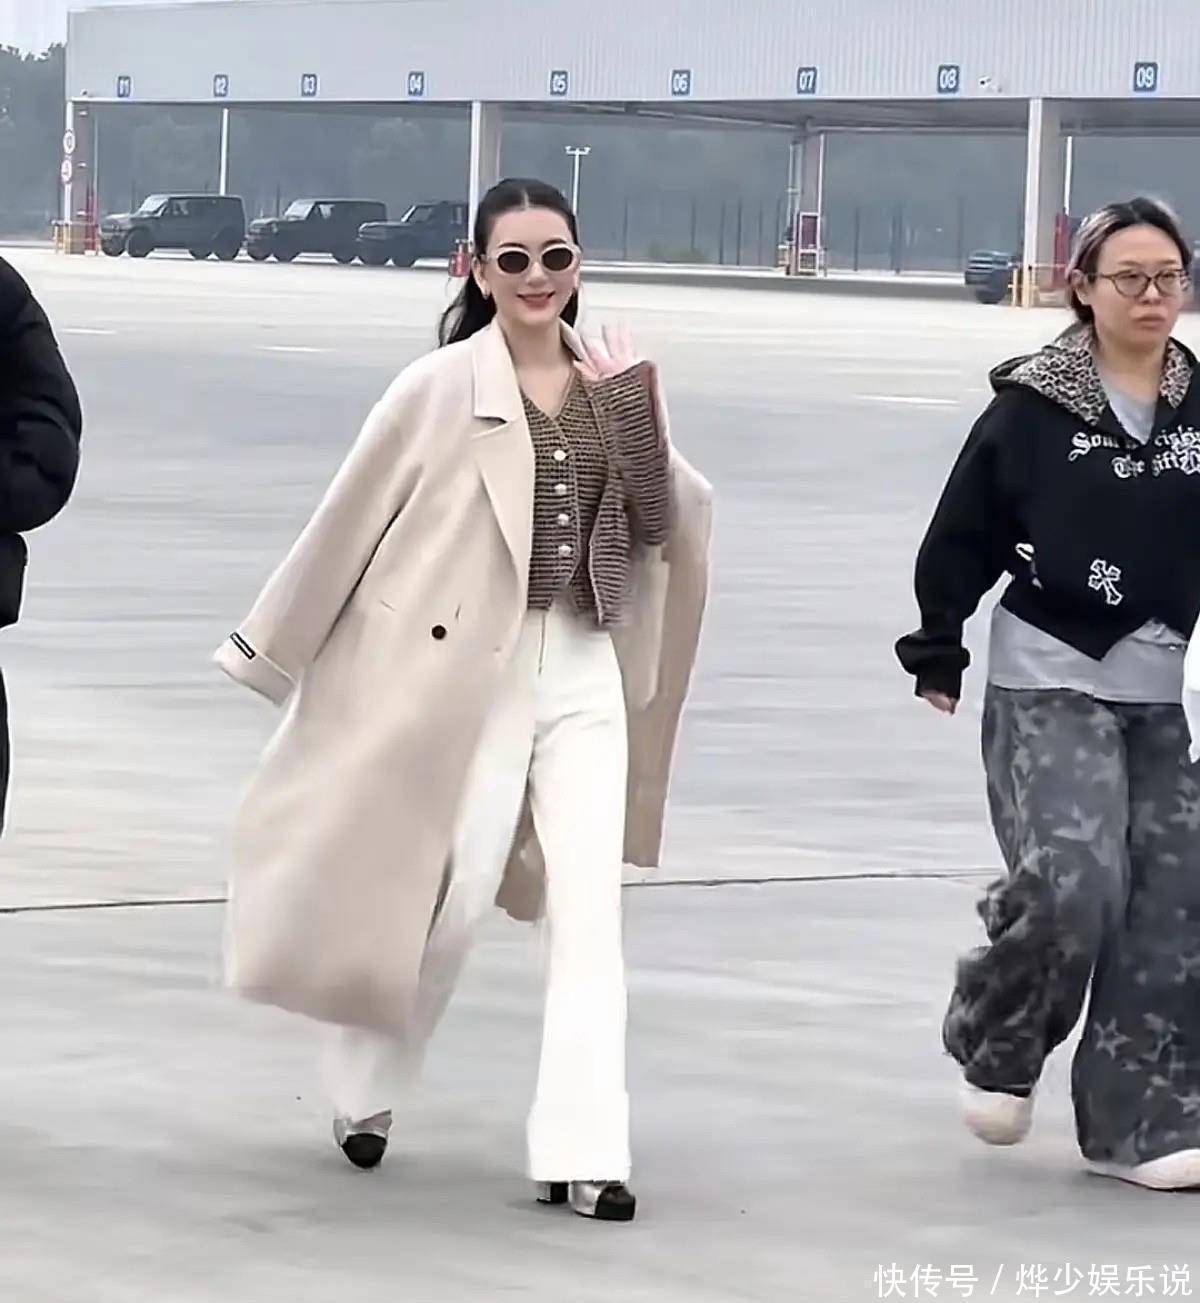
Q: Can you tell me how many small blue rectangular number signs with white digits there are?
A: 9